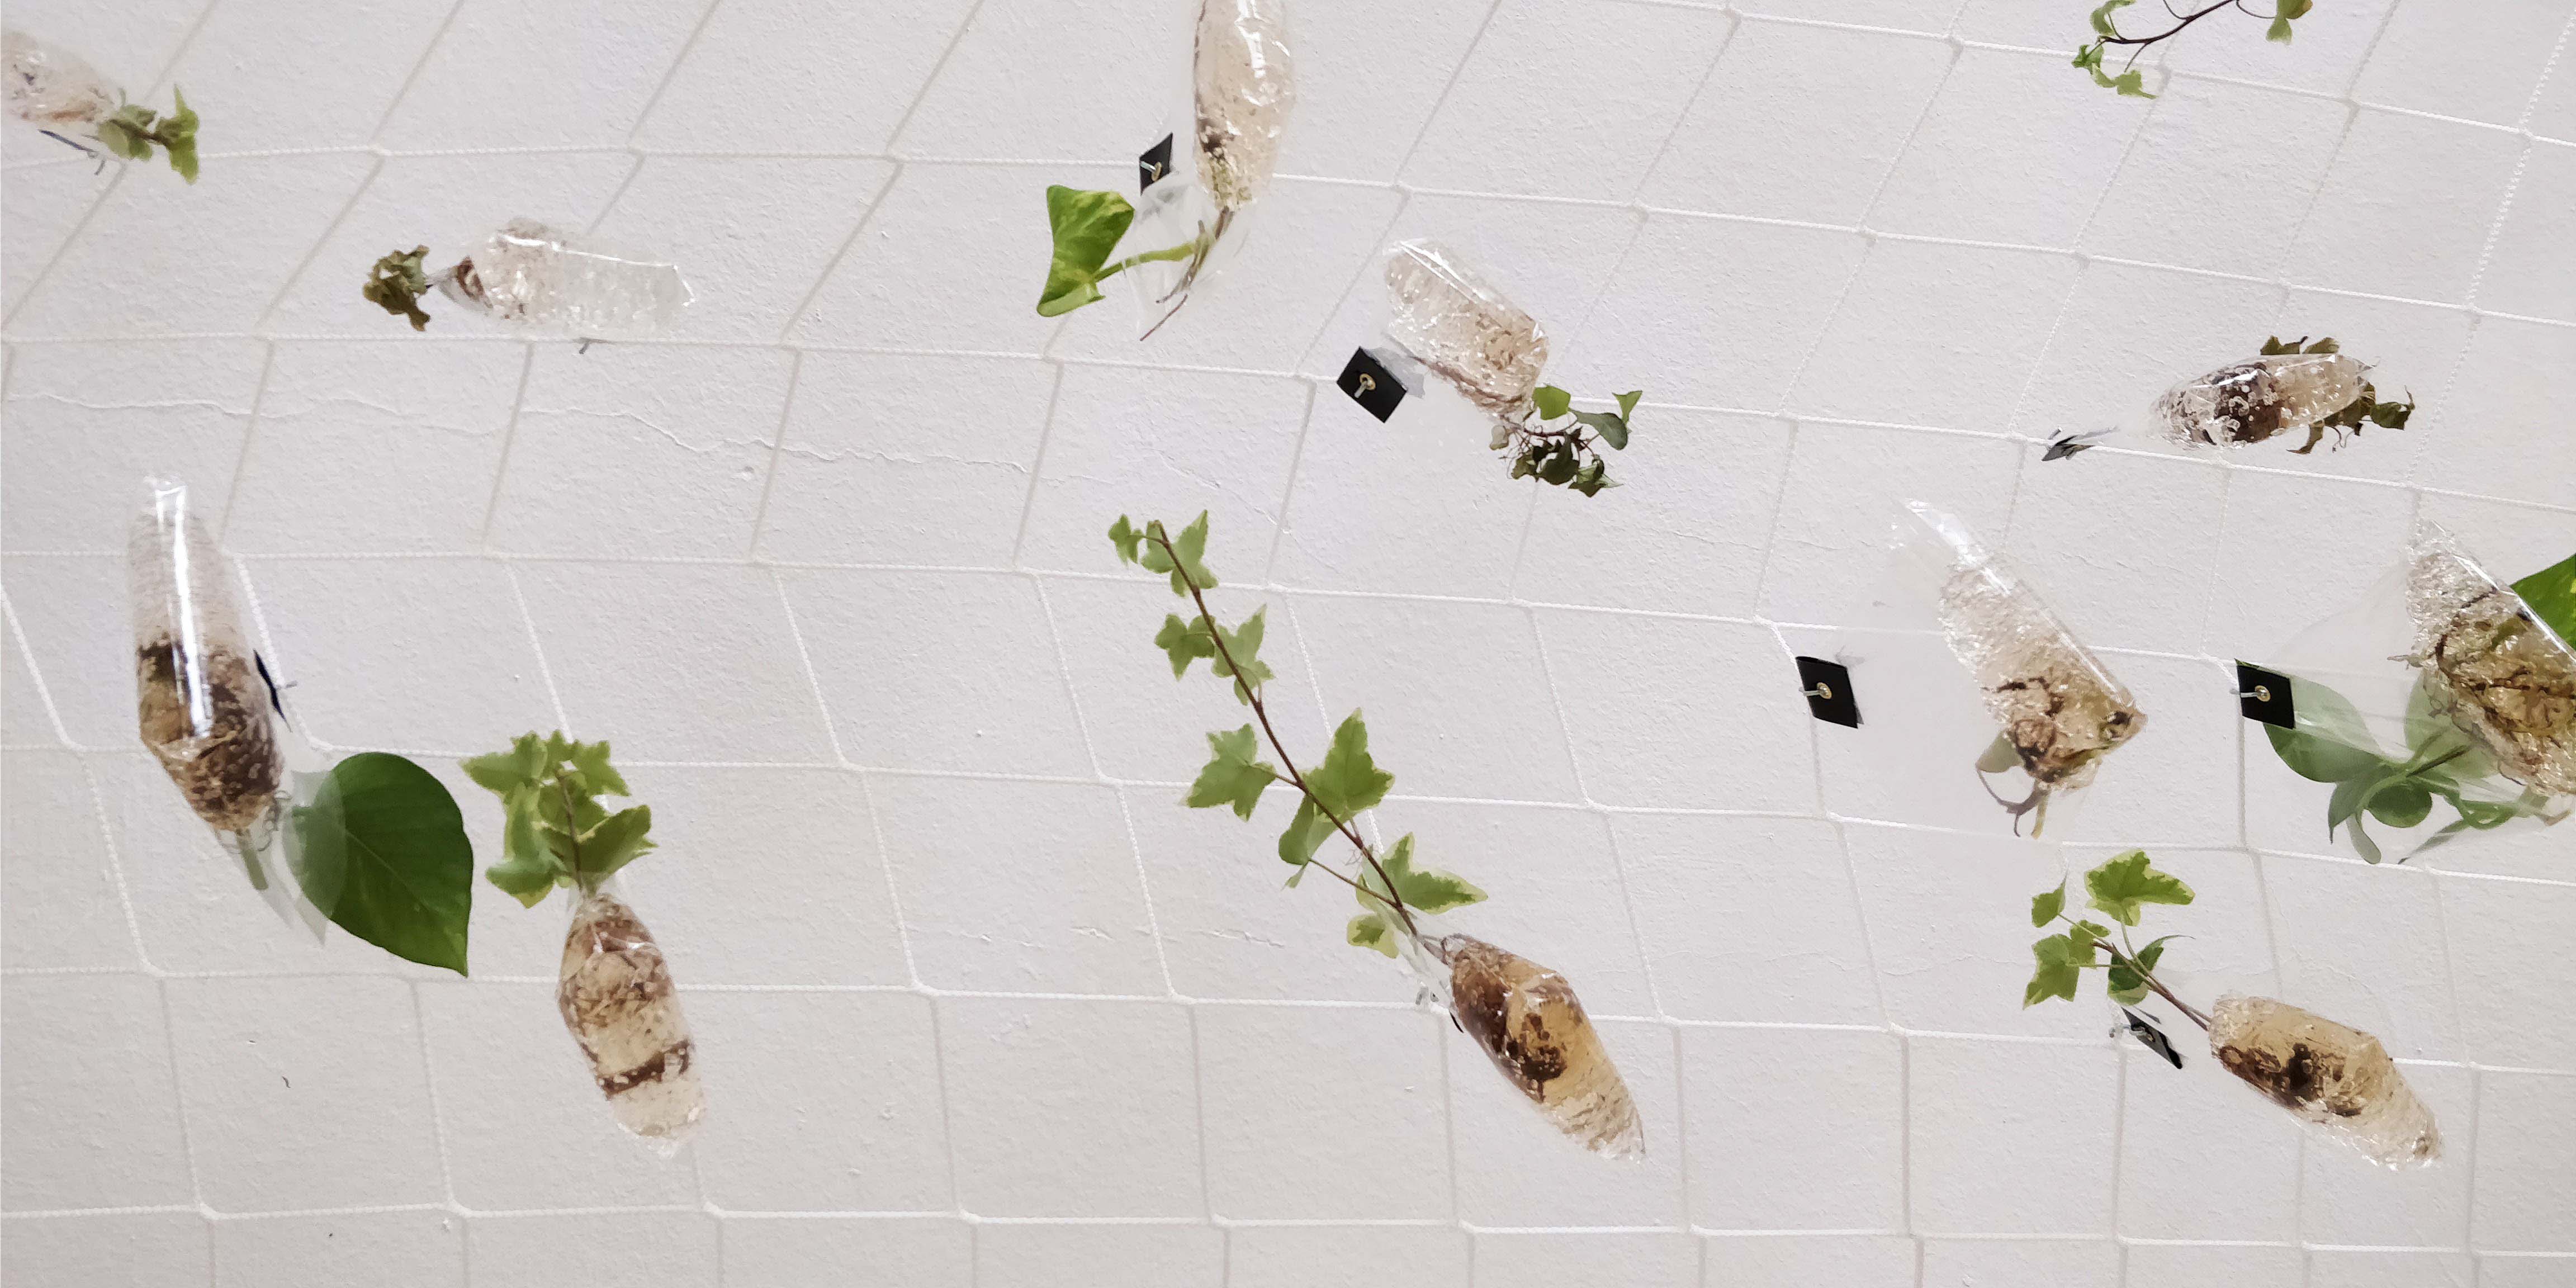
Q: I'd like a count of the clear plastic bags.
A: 11